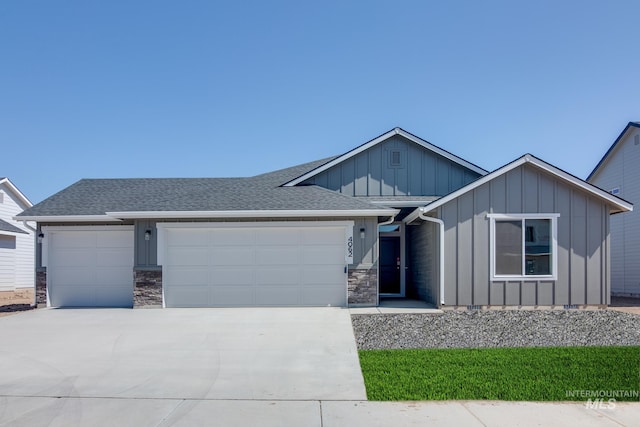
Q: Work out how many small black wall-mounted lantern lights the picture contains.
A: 3